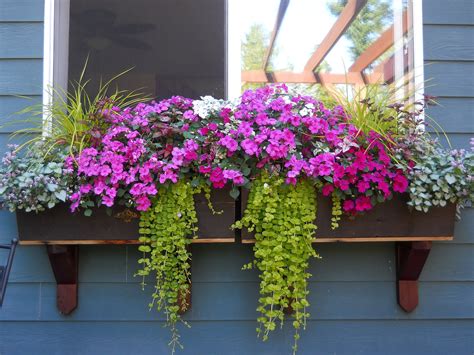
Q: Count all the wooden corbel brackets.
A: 4